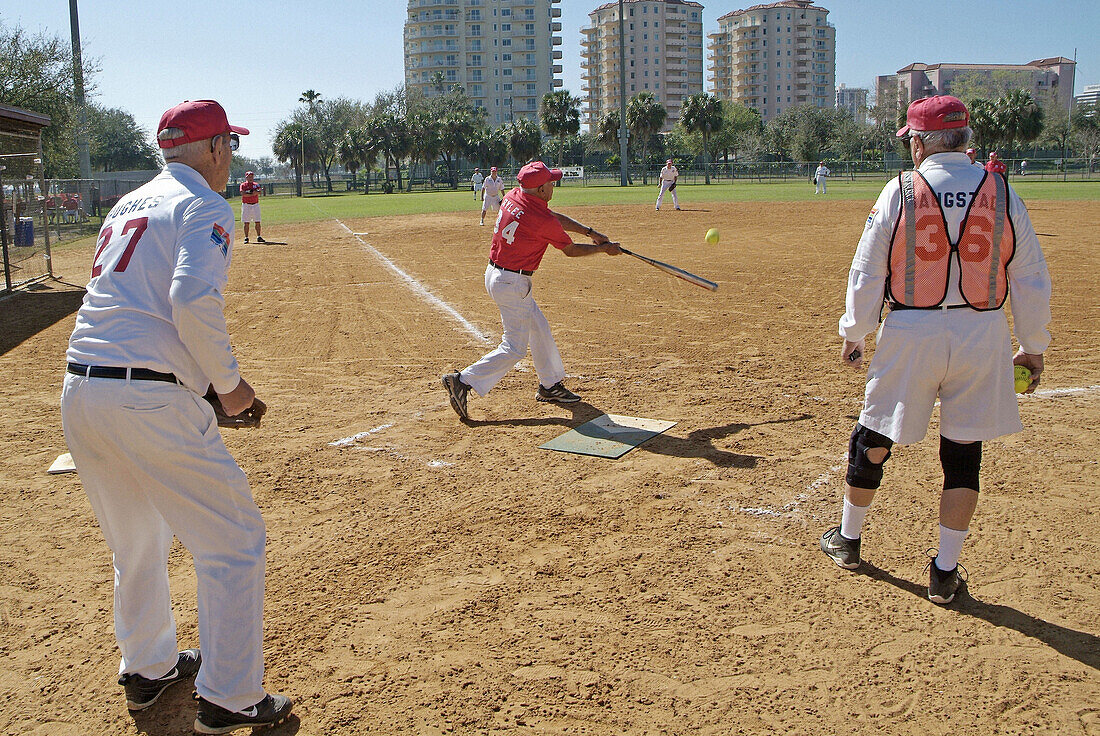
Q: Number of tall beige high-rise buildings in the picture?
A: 3